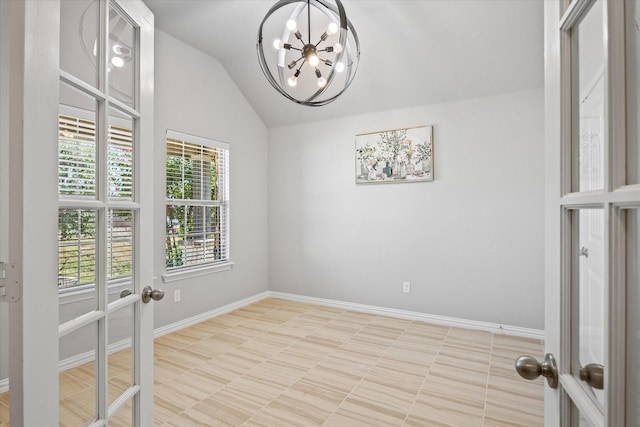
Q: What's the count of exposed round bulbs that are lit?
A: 8